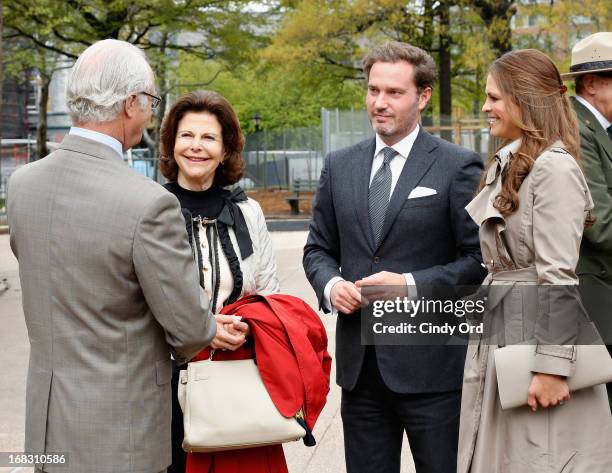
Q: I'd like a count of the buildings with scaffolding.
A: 1